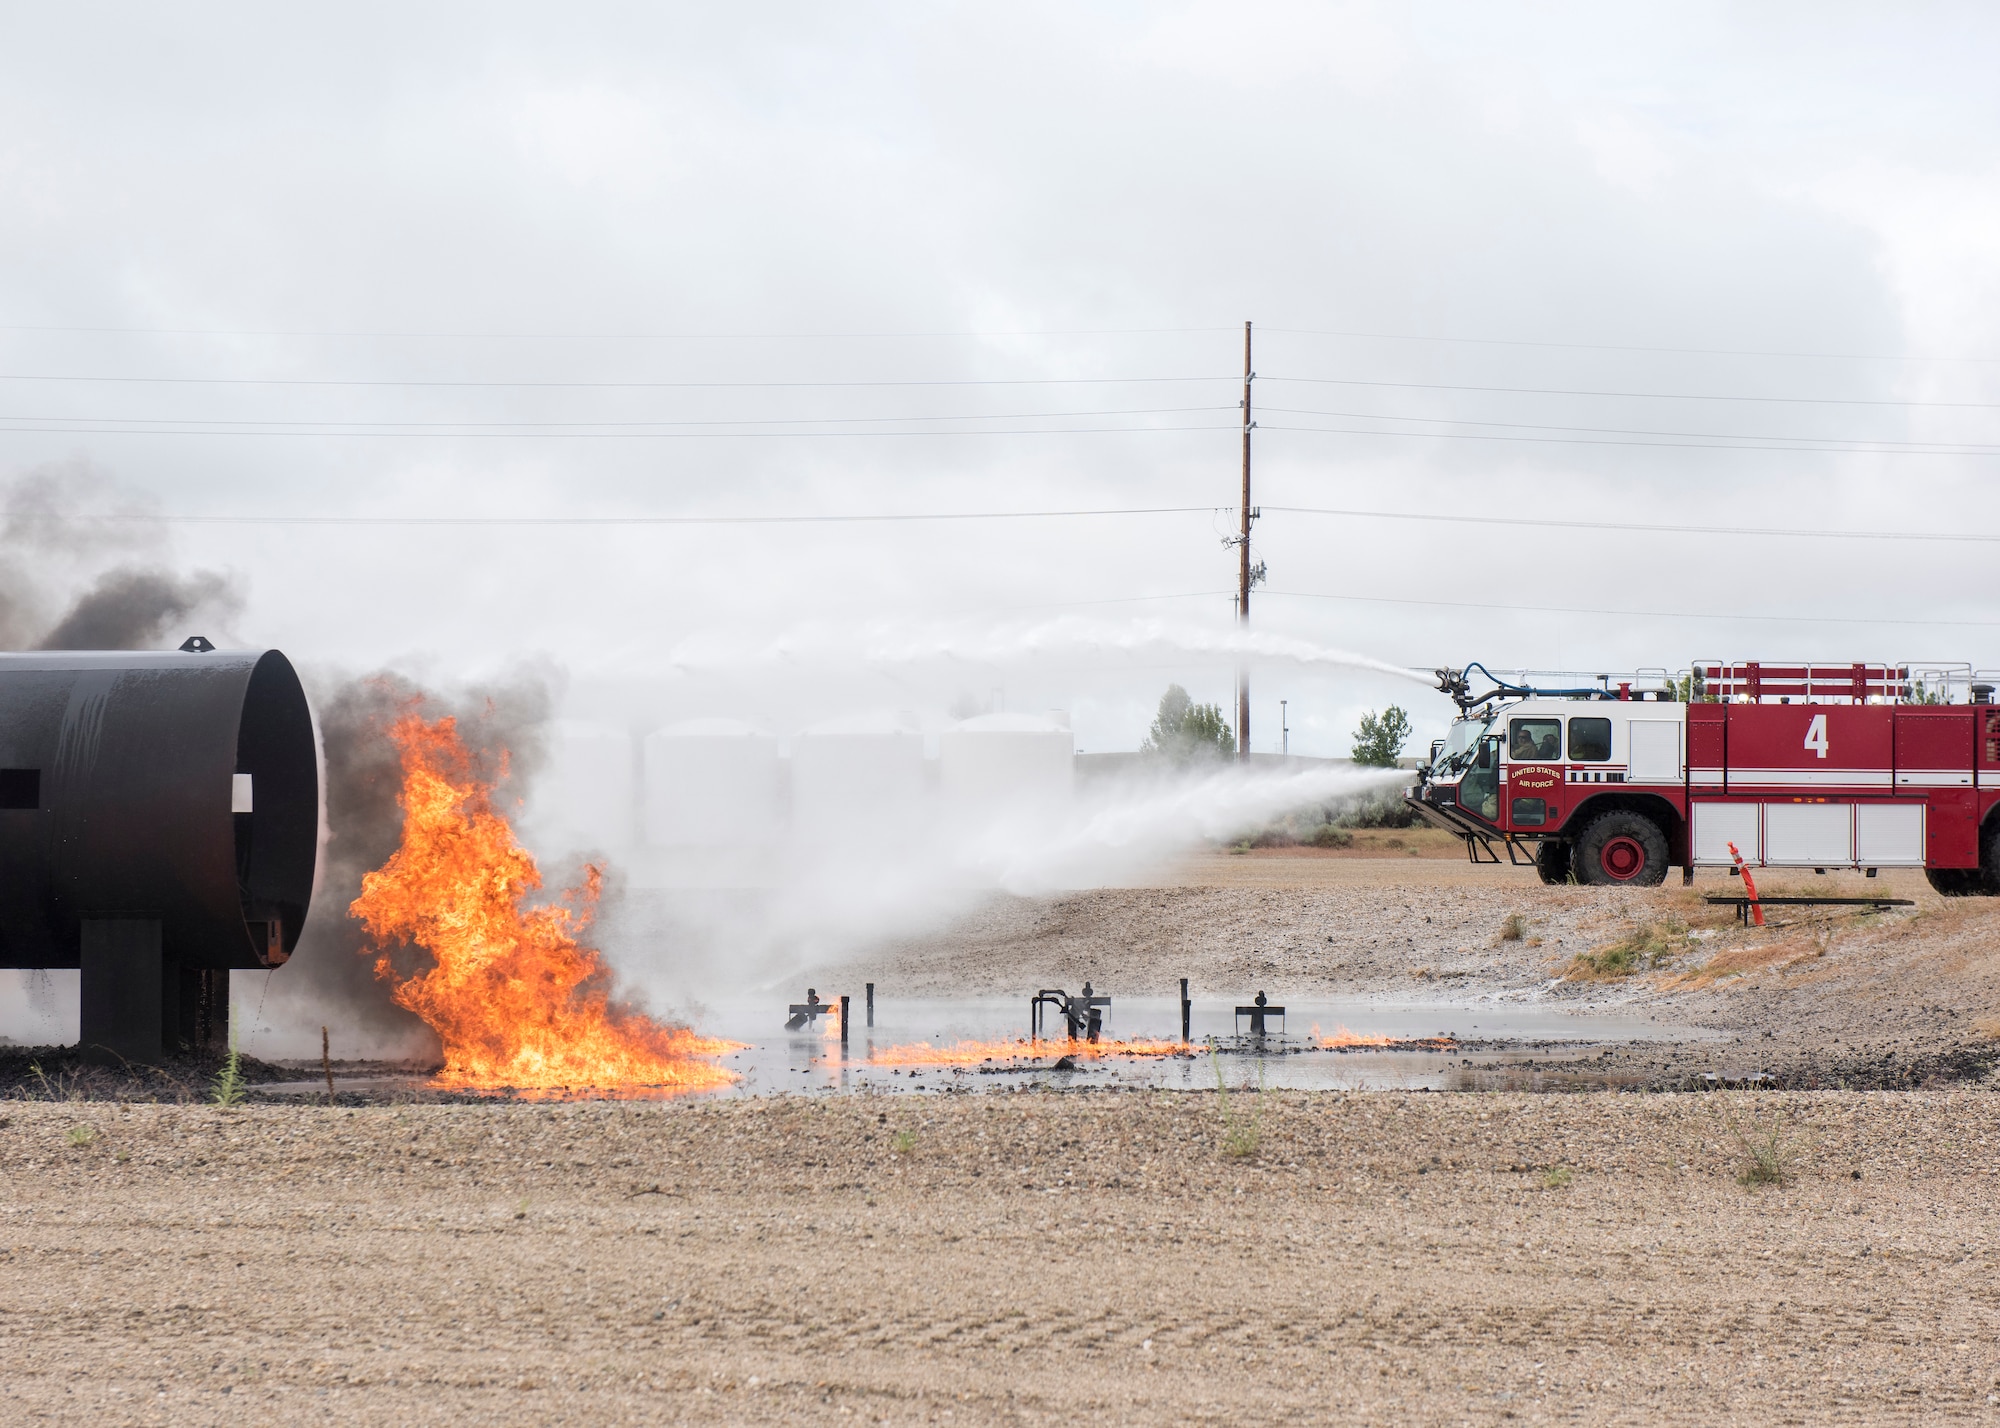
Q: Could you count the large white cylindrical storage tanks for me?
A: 4